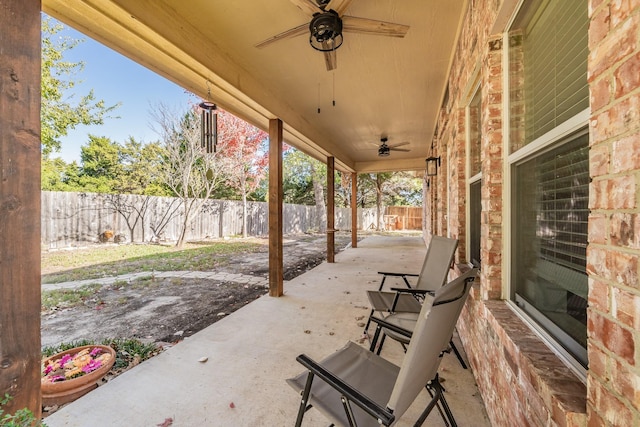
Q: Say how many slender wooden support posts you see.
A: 4